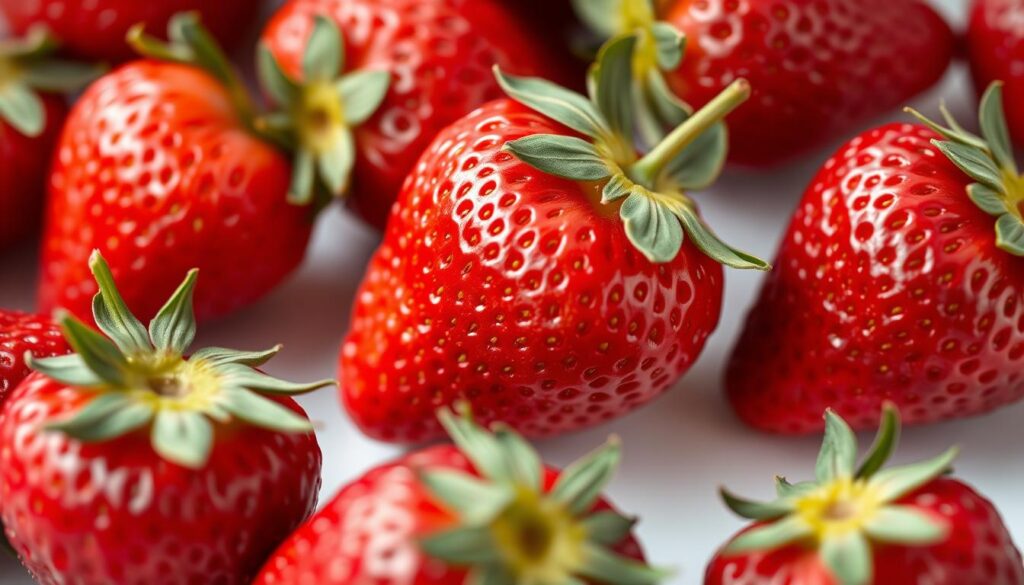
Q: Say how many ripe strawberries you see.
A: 12